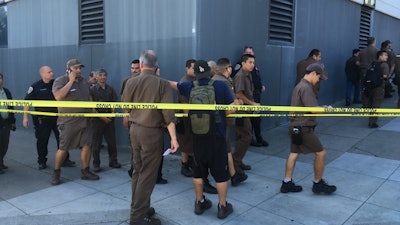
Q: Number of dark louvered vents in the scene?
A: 3